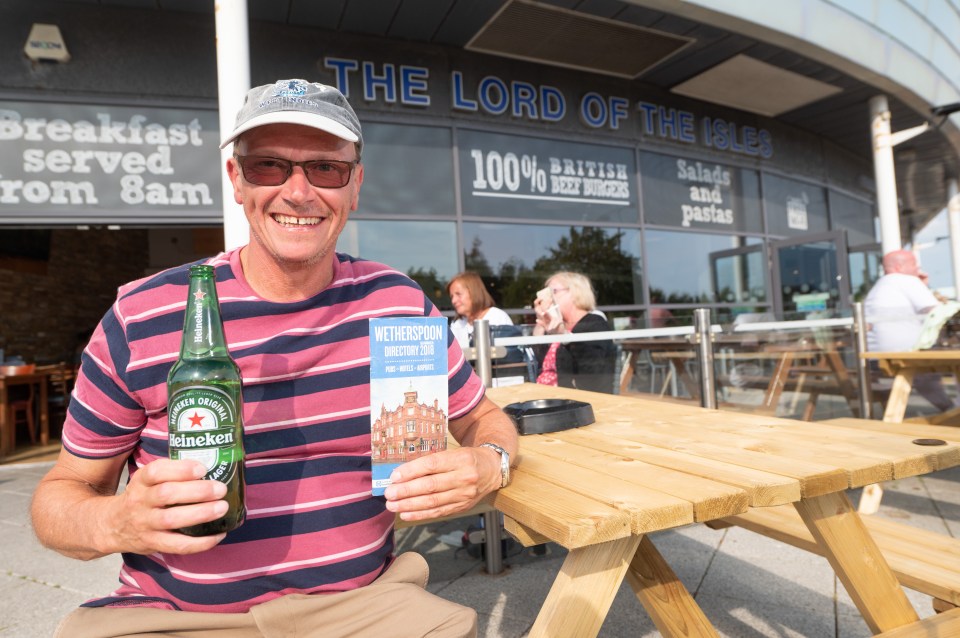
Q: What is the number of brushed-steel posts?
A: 3